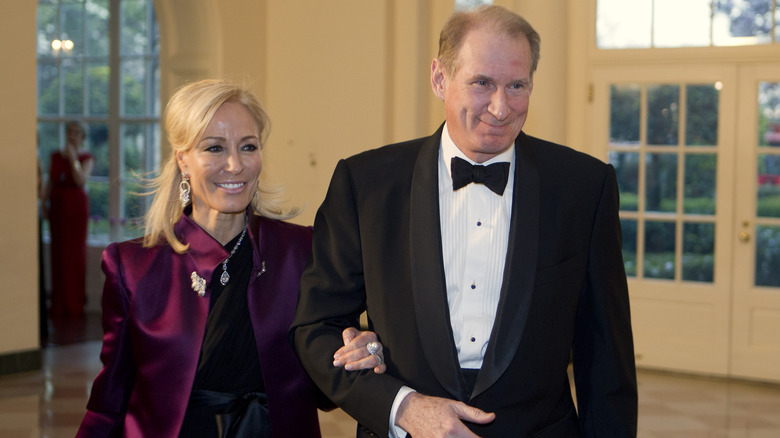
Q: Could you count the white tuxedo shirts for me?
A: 1